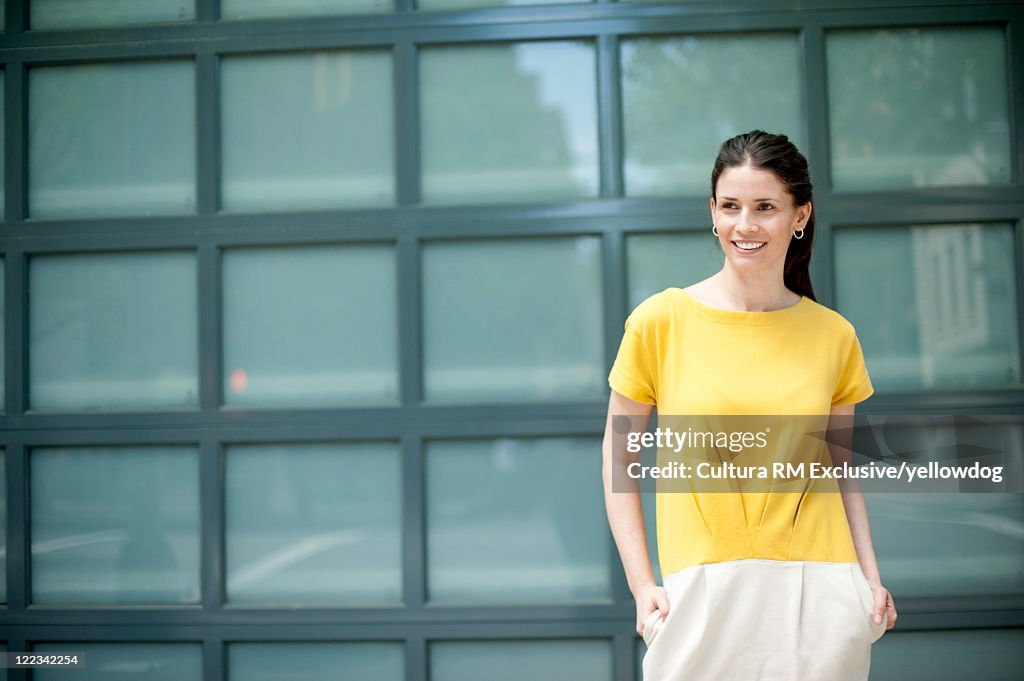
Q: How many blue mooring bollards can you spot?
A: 0